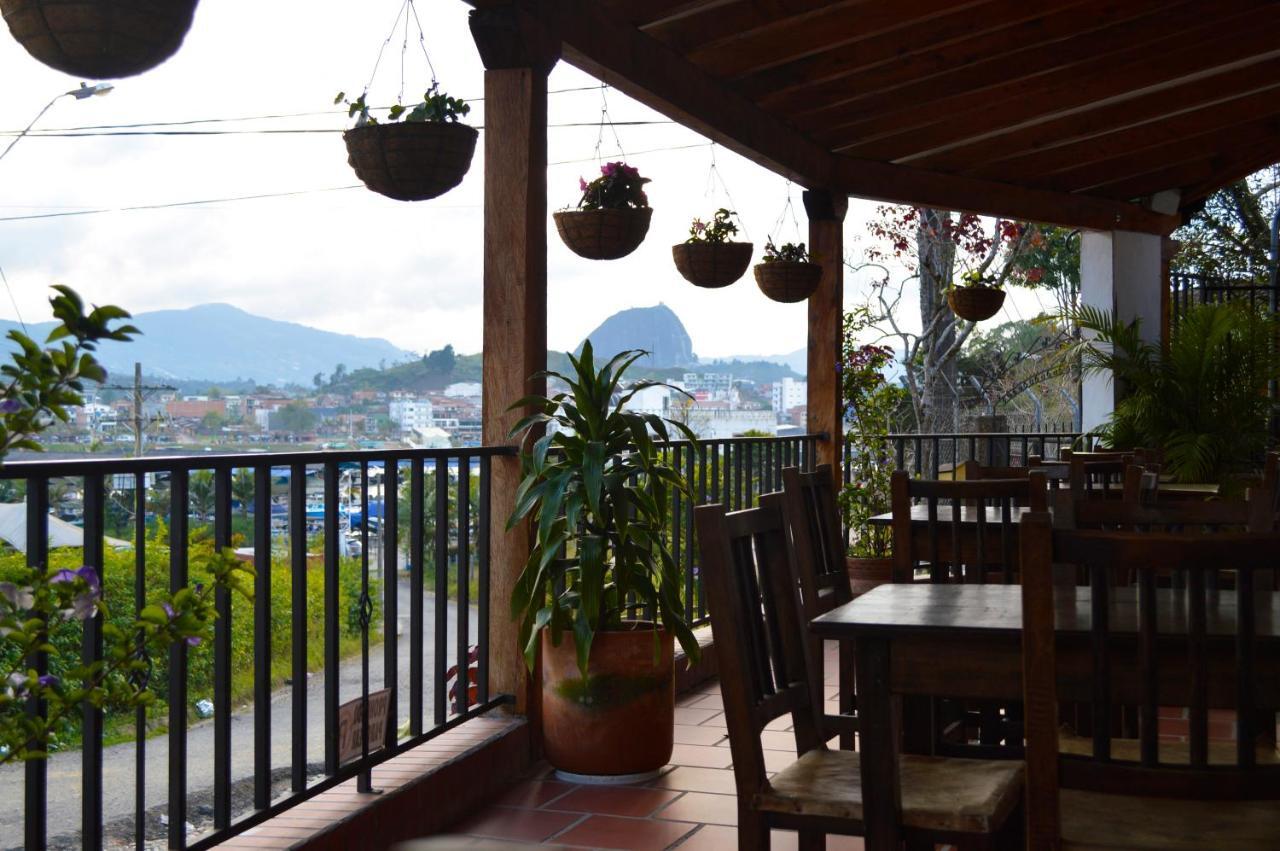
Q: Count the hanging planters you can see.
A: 6